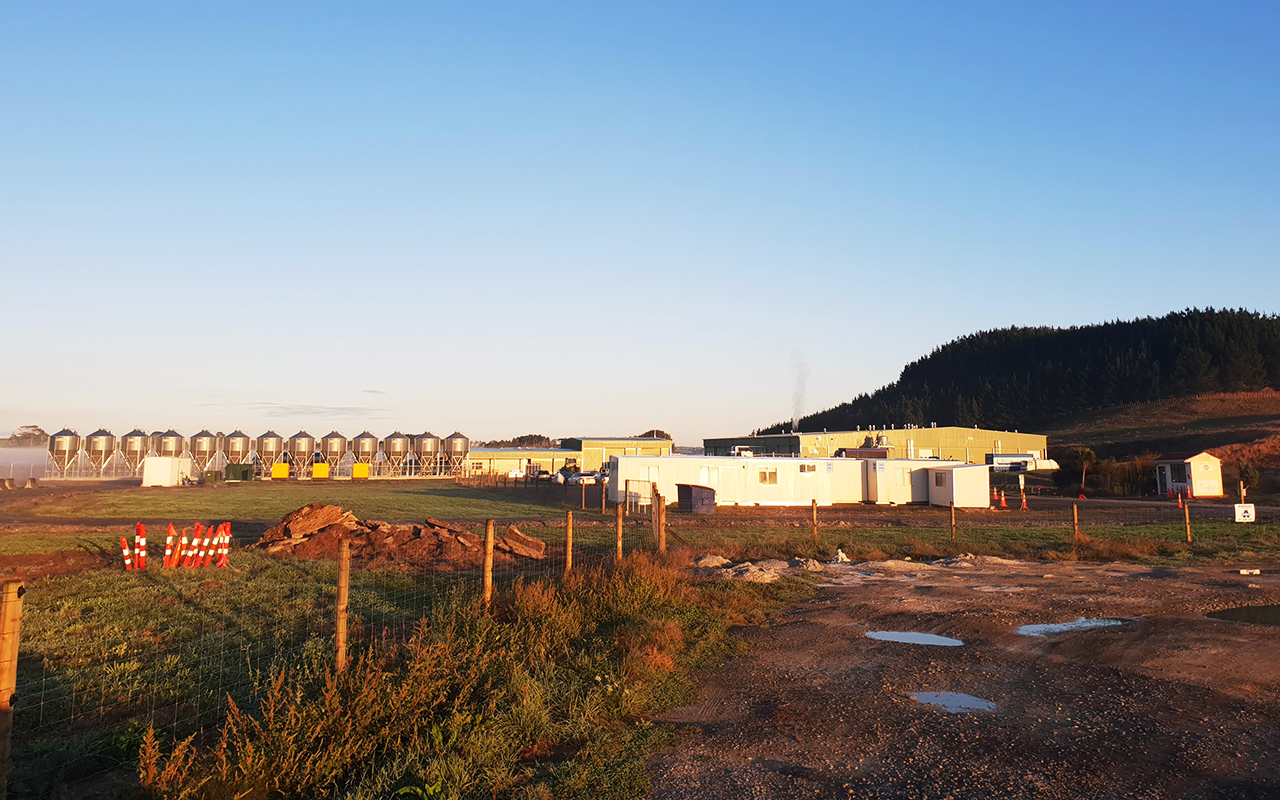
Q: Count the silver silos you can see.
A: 13